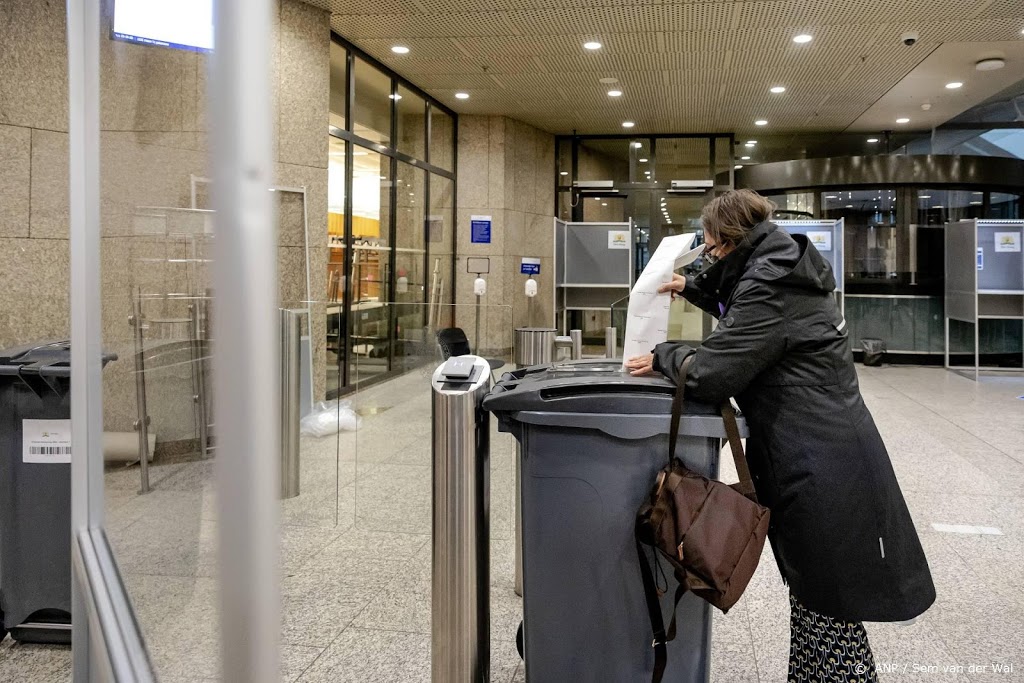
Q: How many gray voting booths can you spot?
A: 3